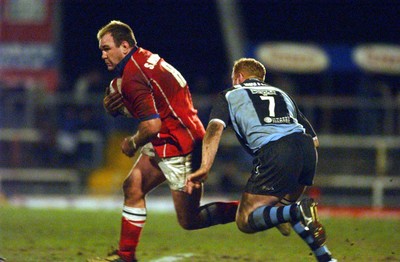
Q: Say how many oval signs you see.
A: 2